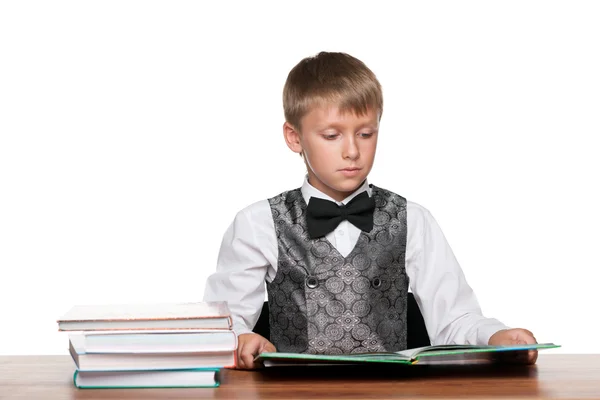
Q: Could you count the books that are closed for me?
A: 4